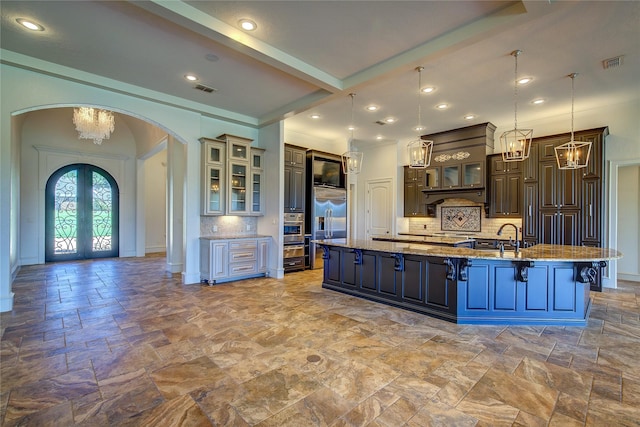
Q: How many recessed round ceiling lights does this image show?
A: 14